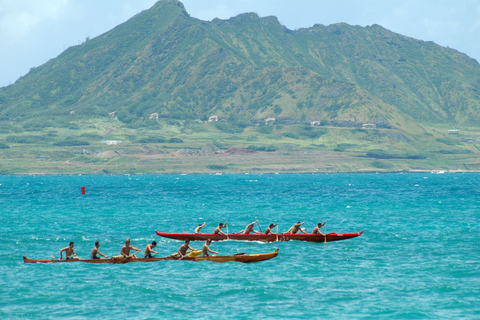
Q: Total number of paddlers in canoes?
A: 12